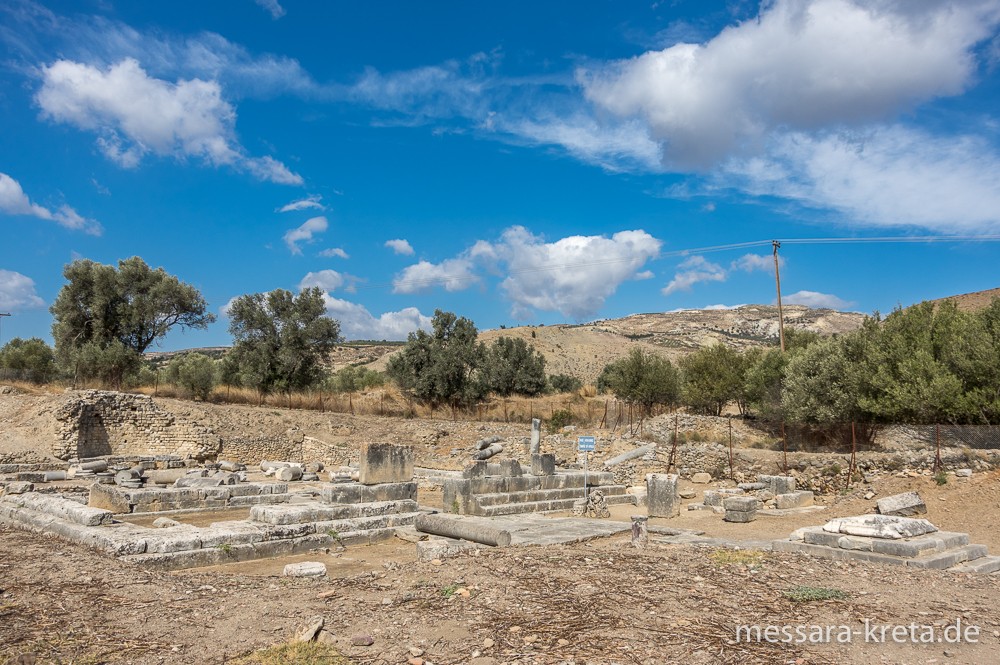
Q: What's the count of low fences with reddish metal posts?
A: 1